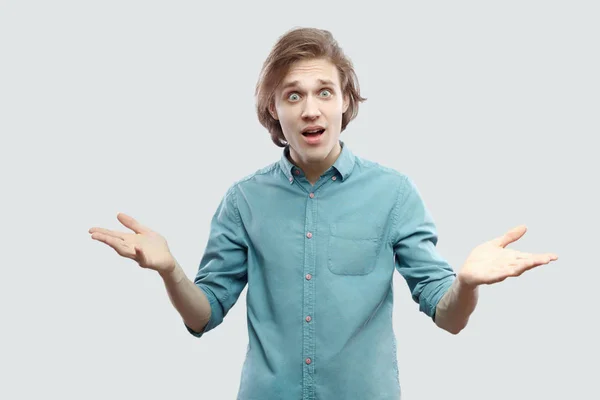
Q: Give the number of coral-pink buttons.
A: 8